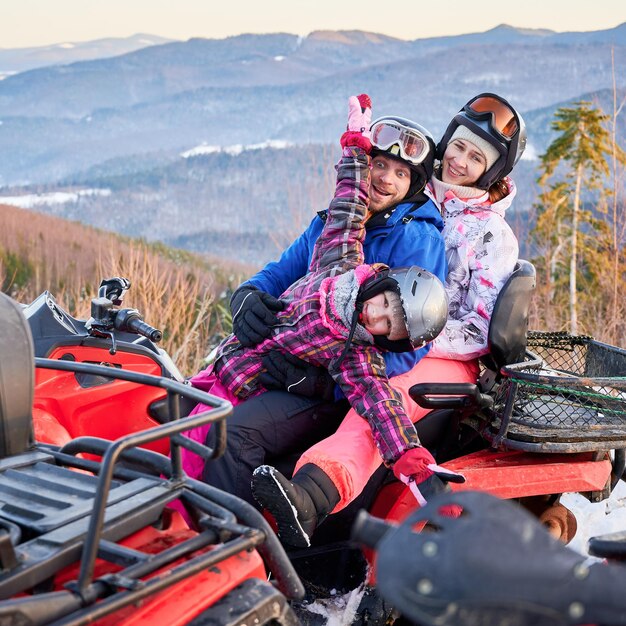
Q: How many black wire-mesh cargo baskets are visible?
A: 1